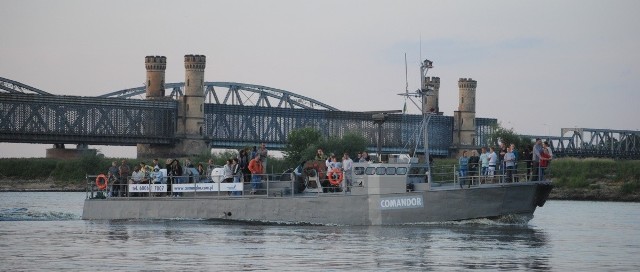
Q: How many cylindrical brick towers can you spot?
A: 4